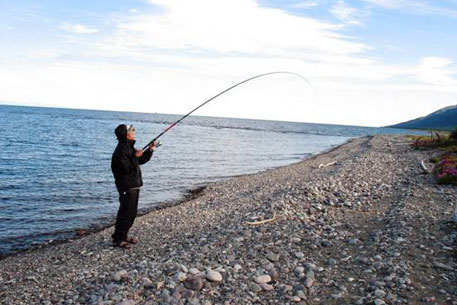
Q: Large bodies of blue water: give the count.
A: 1